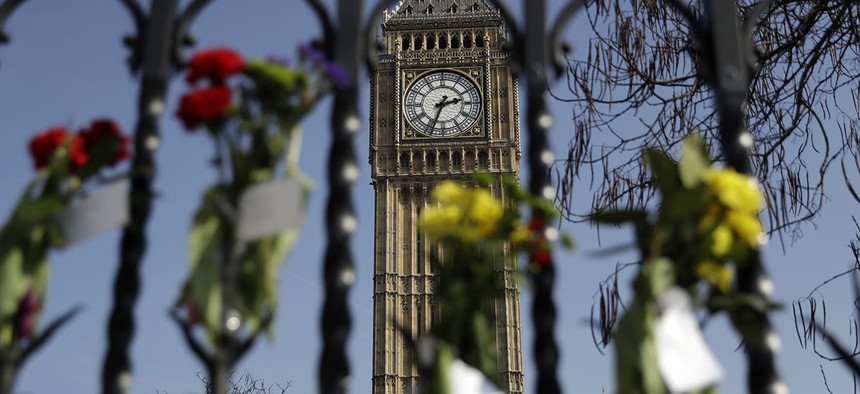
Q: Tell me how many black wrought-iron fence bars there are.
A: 4